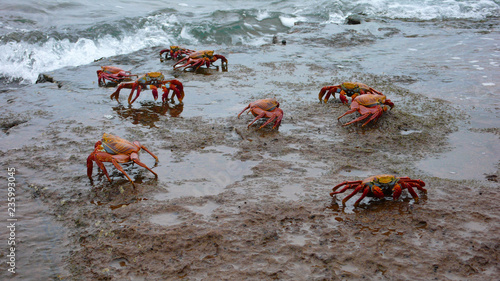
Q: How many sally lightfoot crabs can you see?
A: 9